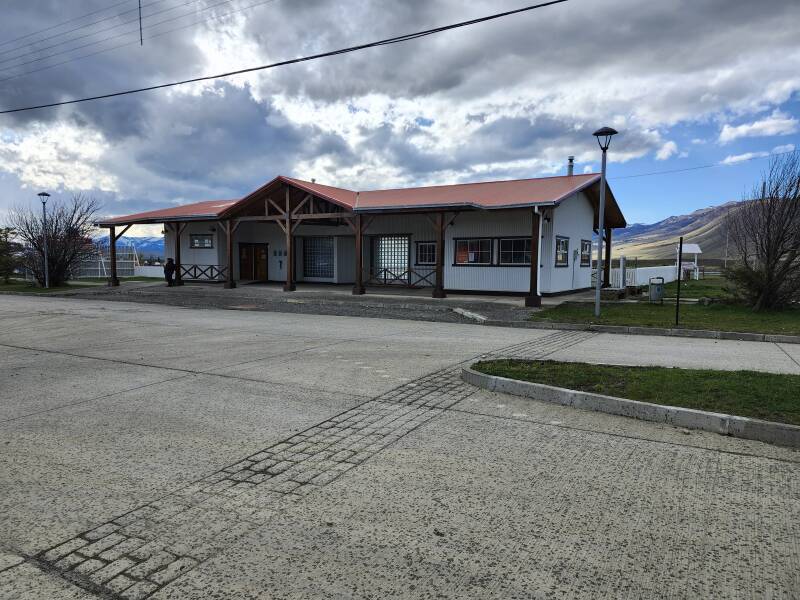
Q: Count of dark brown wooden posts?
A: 8